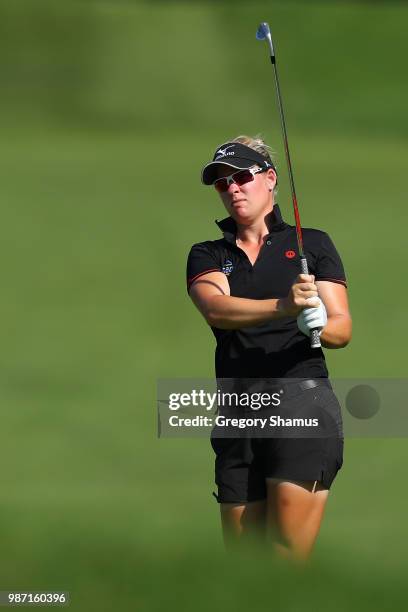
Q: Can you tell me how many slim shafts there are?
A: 1